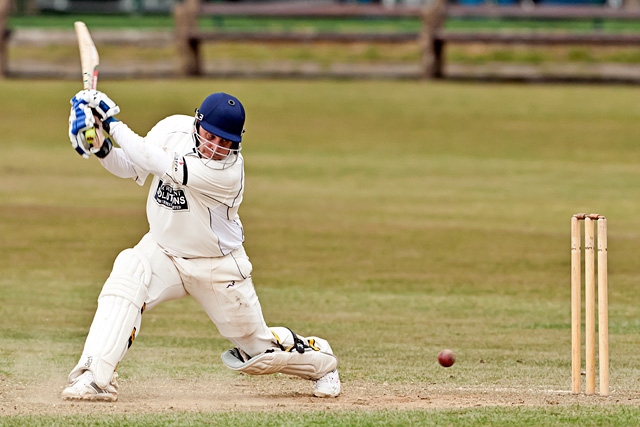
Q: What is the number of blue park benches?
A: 0